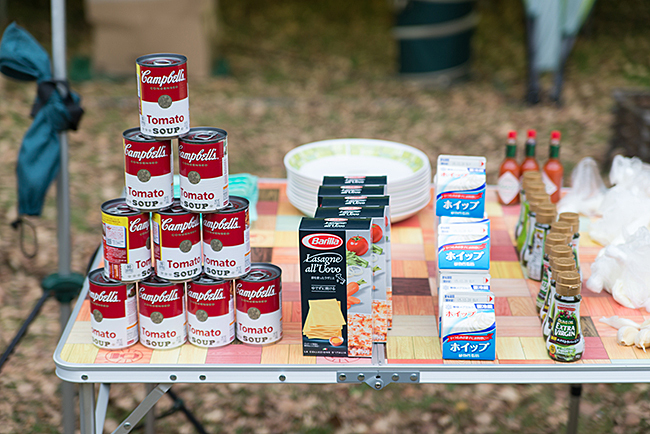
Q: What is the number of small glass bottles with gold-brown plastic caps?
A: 10